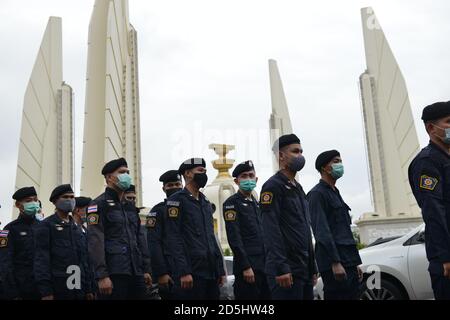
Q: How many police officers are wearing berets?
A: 11